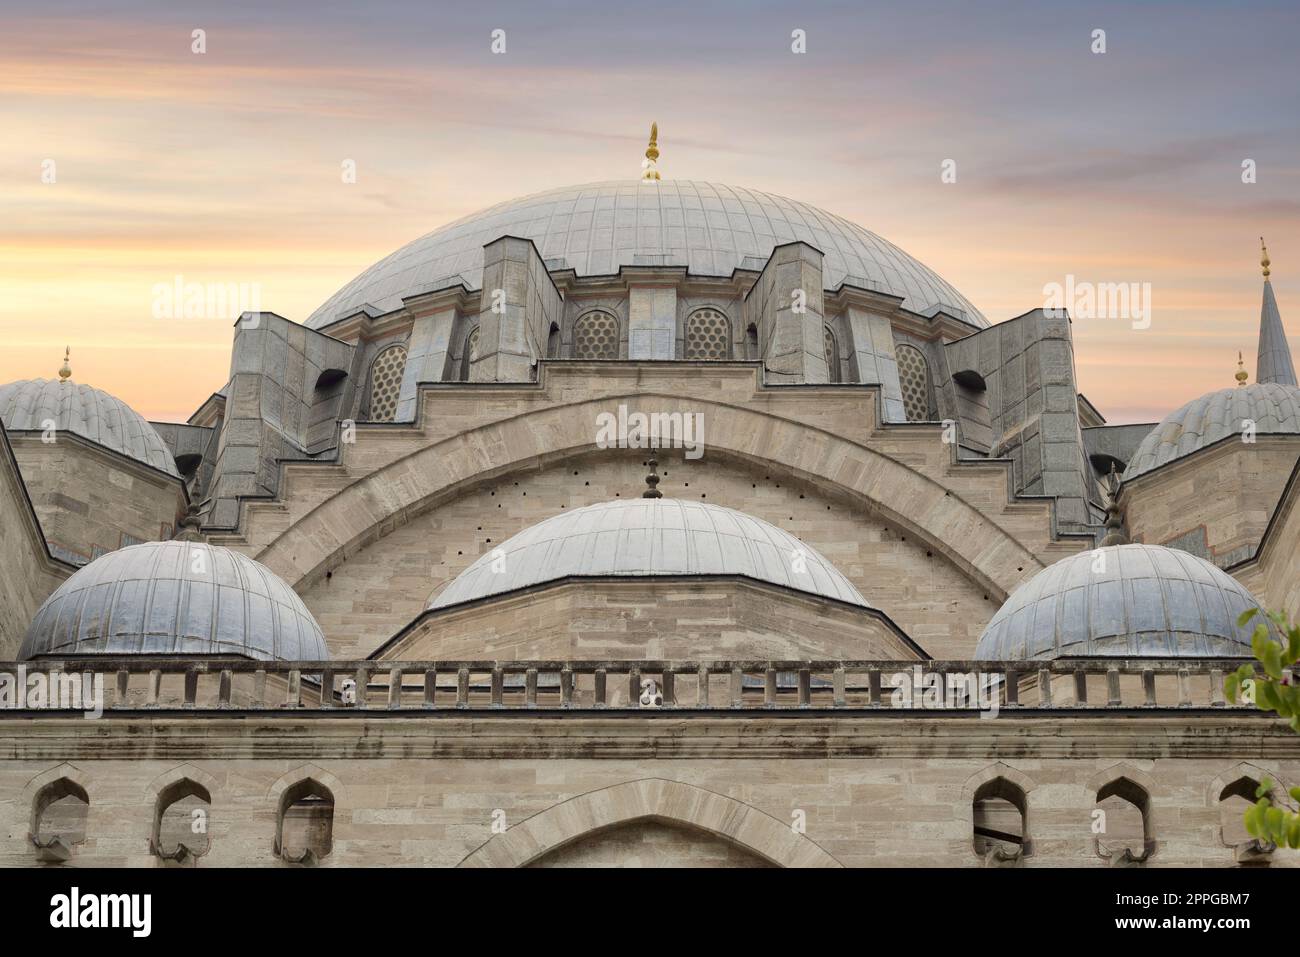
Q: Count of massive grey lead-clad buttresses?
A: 4